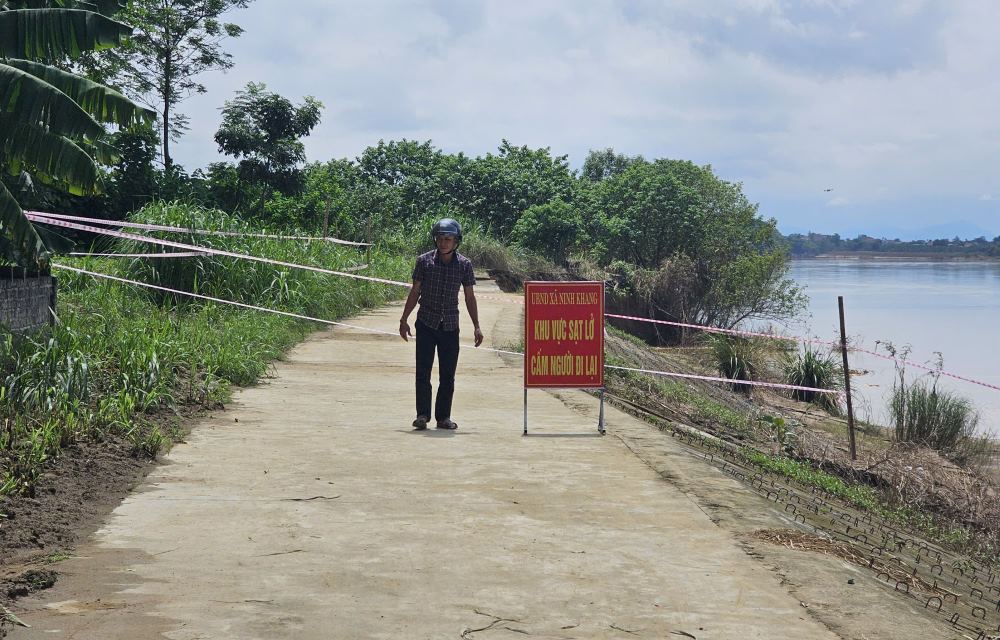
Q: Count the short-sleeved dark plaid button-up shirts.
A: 1